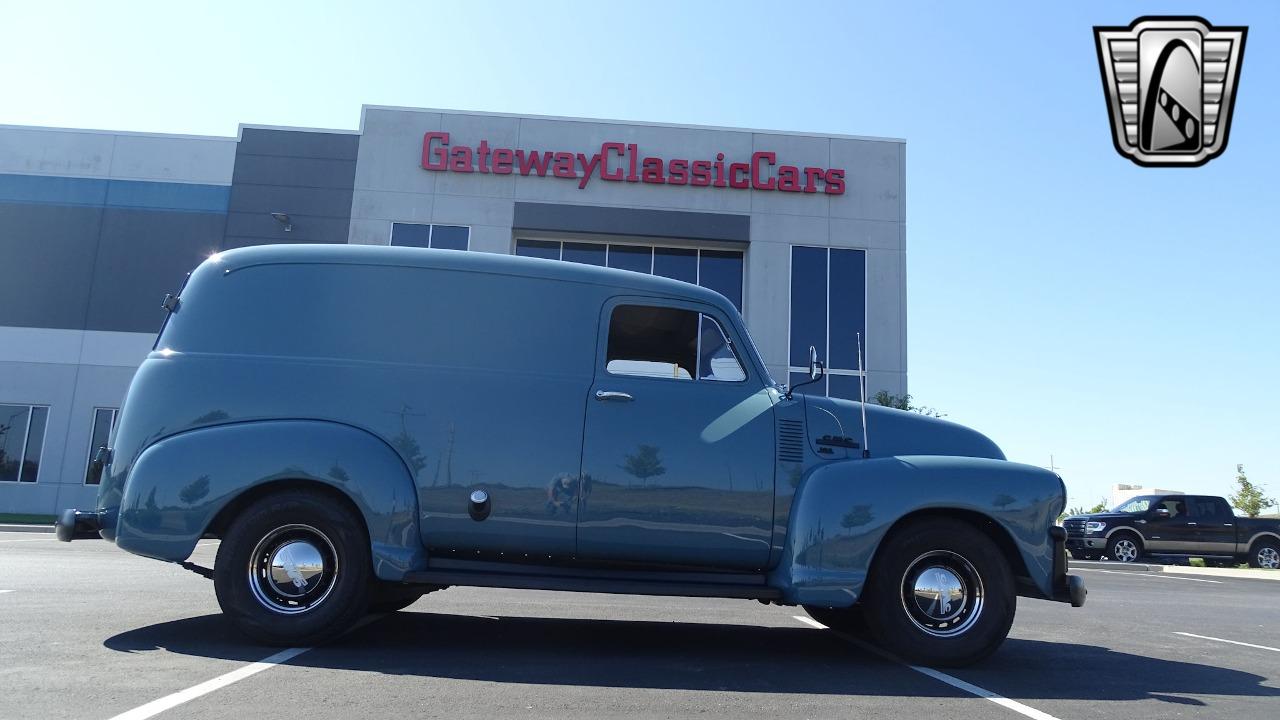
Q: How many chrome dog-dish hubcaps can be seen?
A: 2